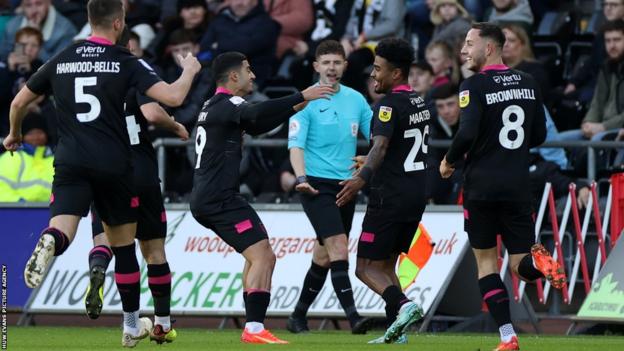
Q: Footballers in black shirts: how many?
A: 5